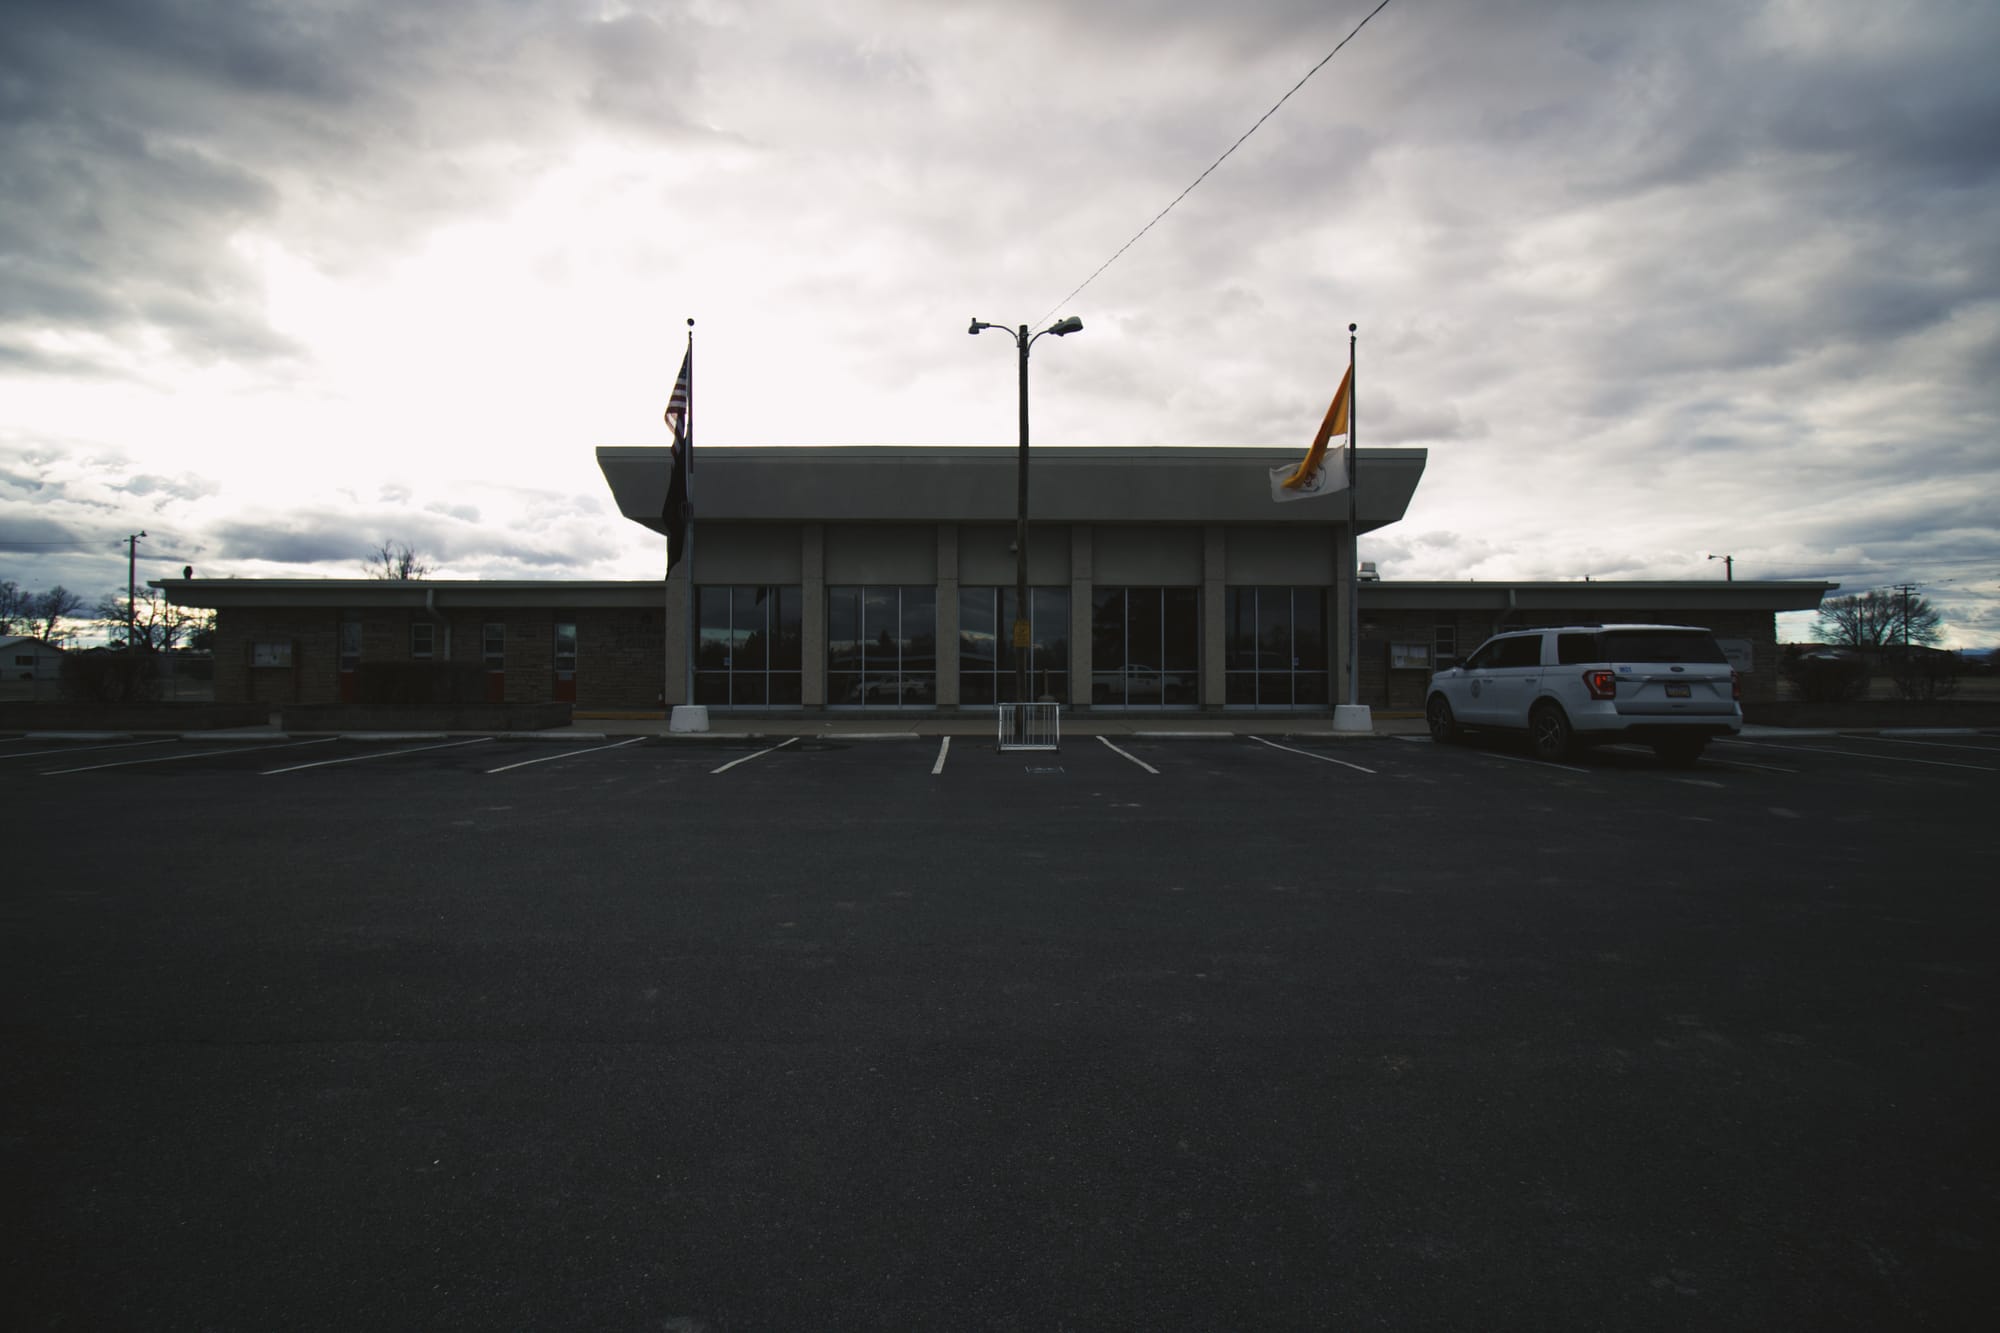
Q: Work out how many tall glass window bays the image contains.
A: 5